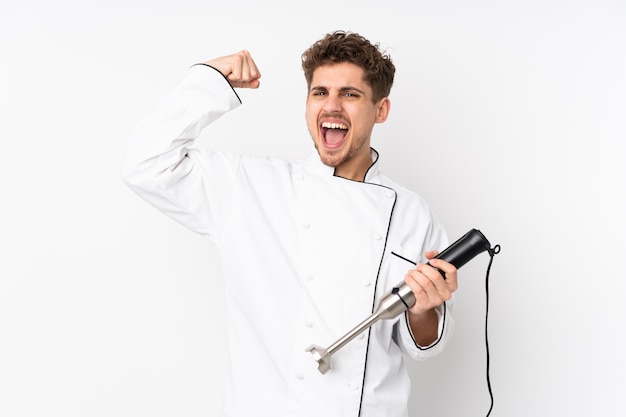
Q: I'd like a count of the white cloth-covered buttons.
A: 10